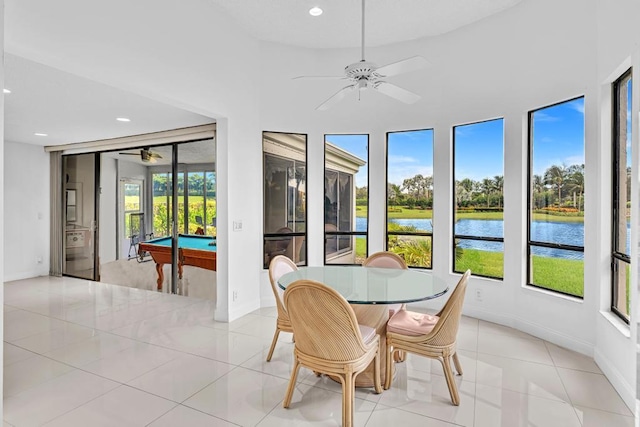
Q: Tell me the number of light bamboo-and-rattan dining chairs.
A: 4